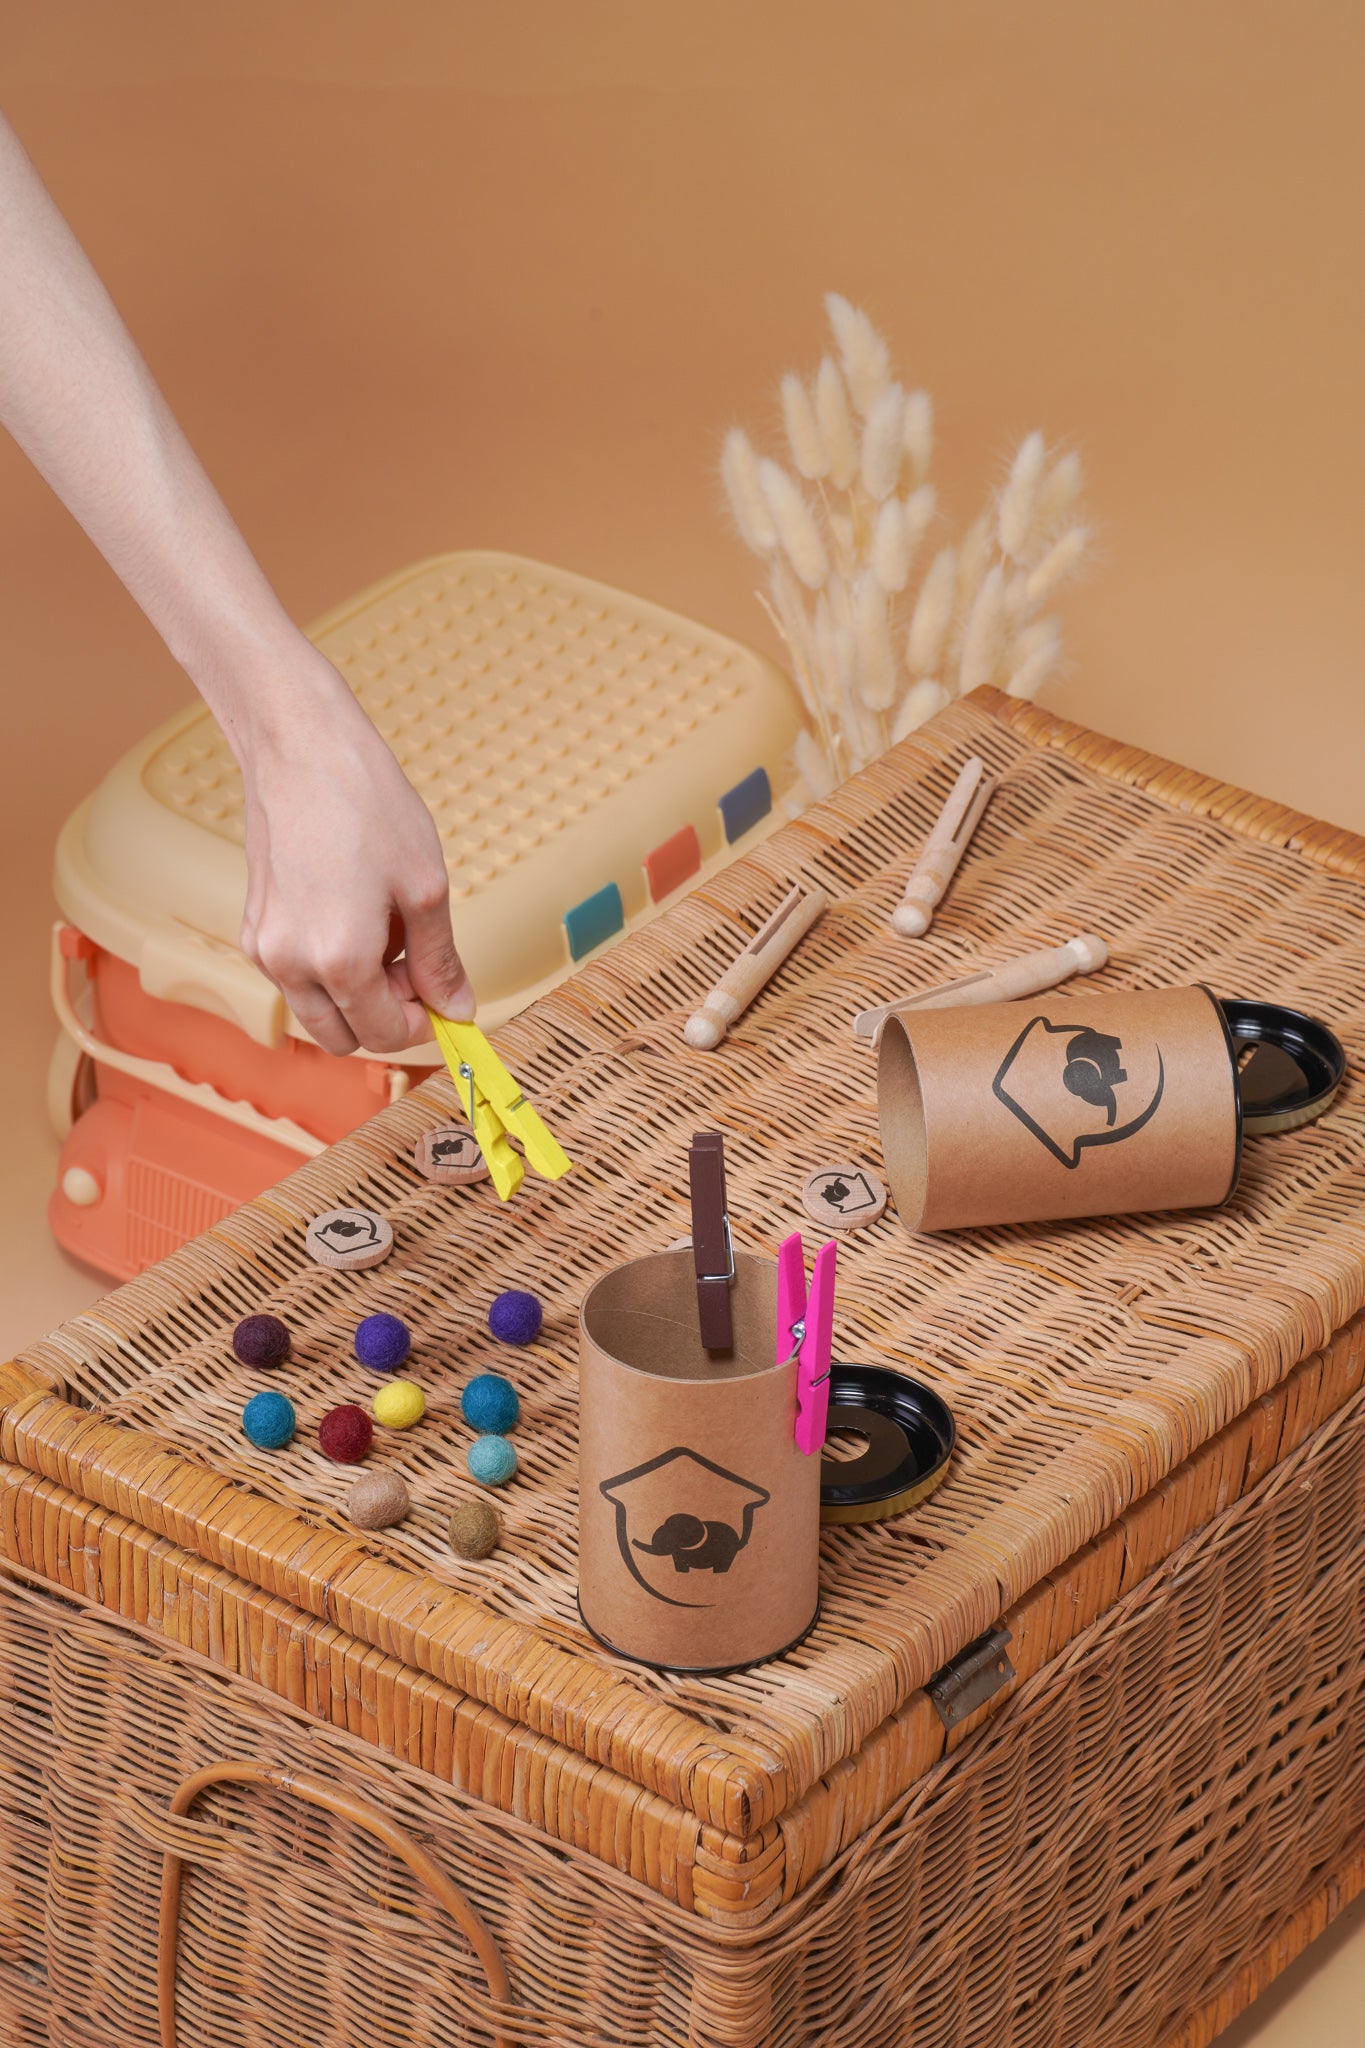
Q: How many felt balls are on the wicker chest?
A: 10